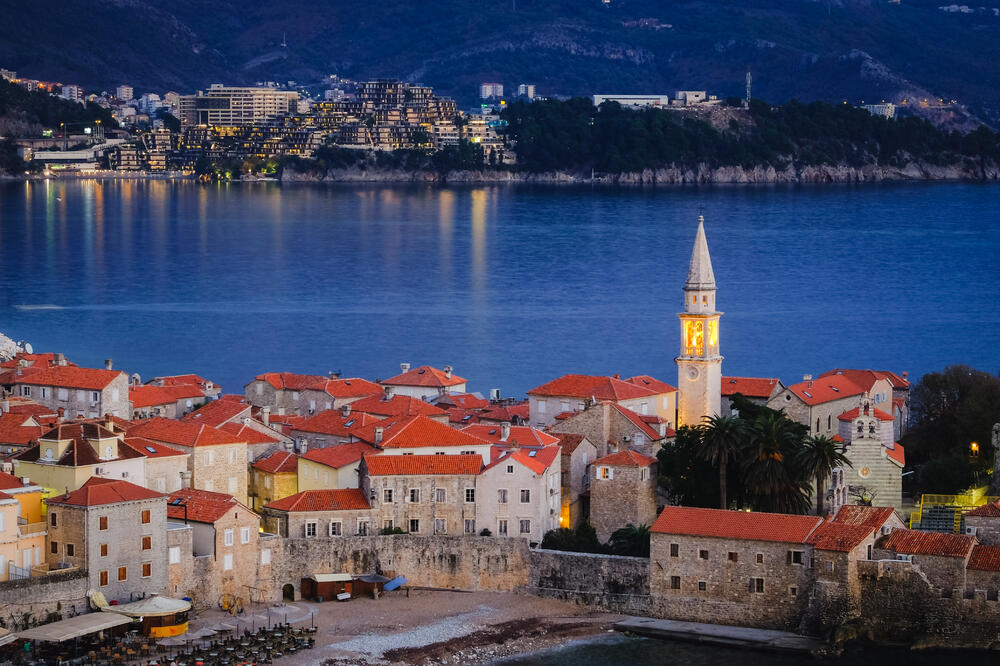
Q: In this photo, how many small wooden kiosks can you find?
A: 2